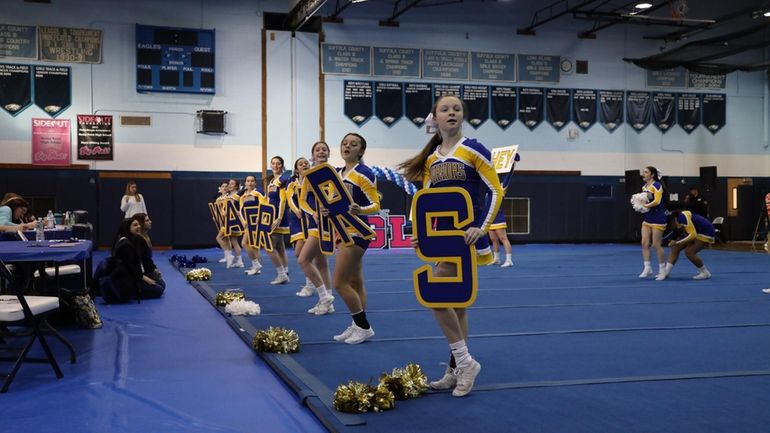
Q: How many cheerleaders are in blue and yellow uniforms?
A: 11